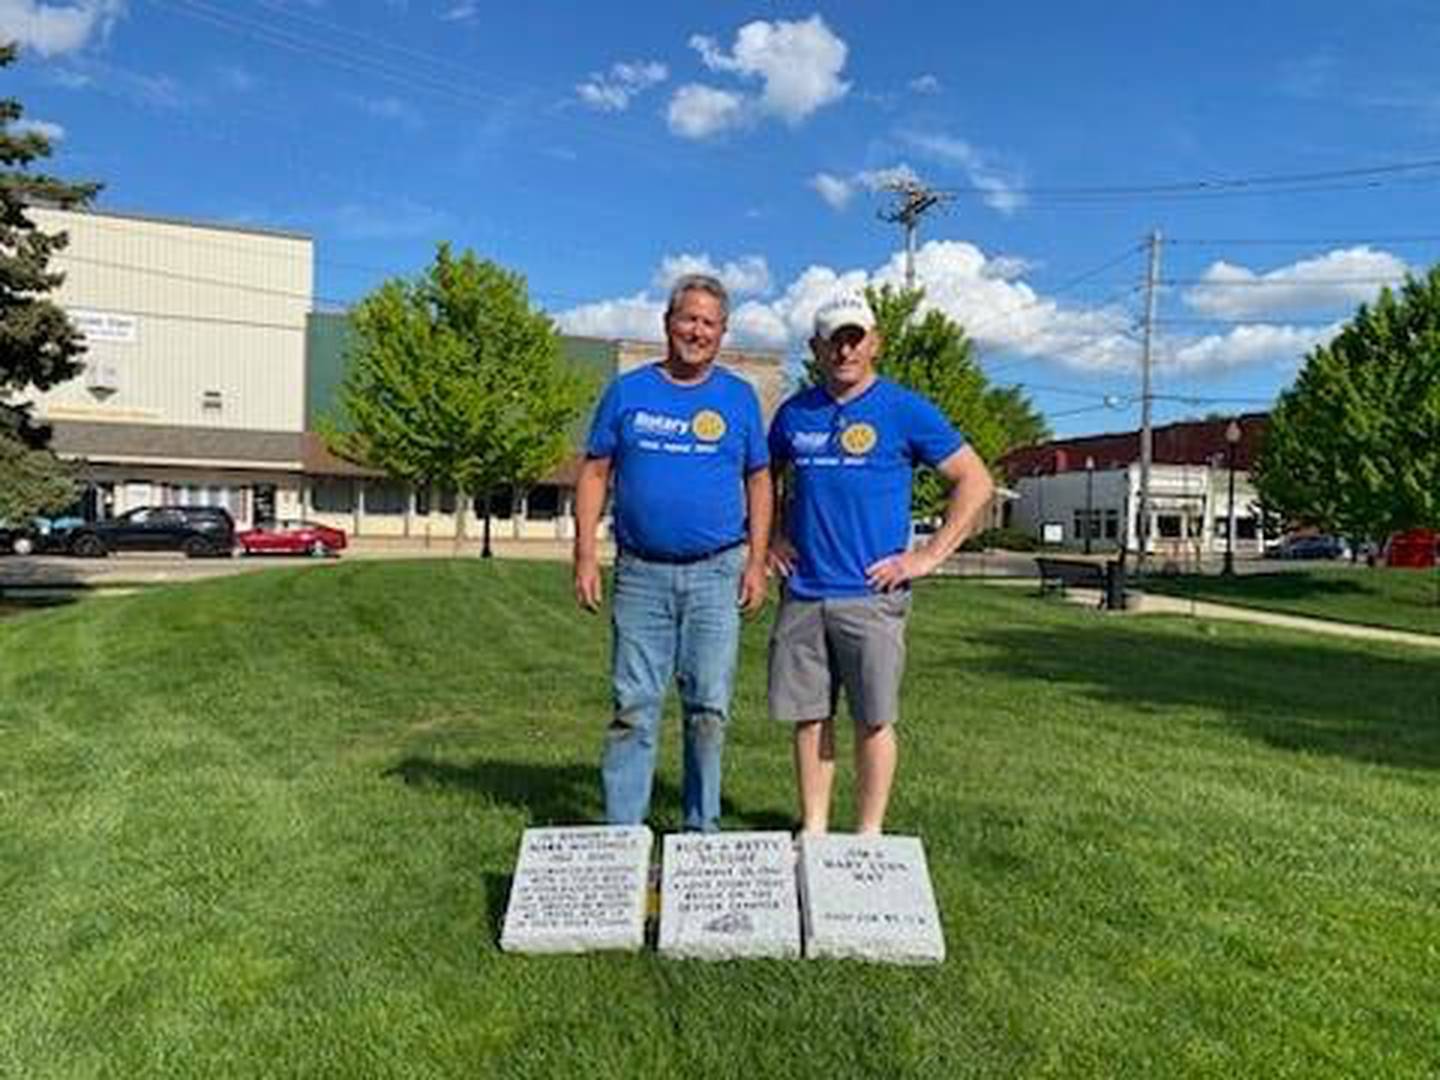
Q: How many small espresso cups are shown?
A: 0